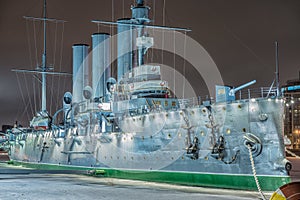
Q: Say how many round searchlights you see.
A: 3